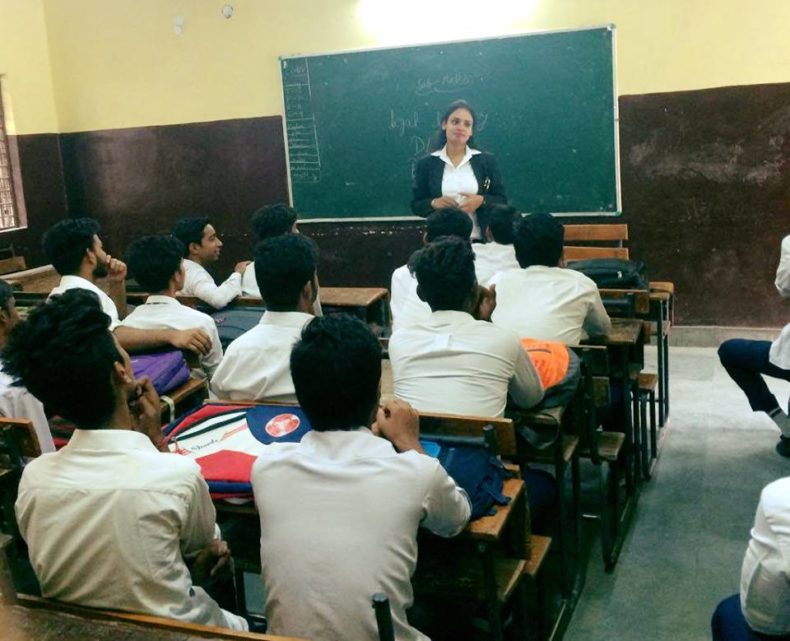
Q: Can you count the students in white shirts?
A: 14